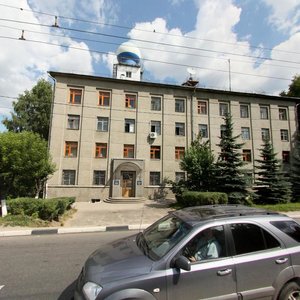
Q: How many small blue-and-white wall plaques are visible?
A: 2